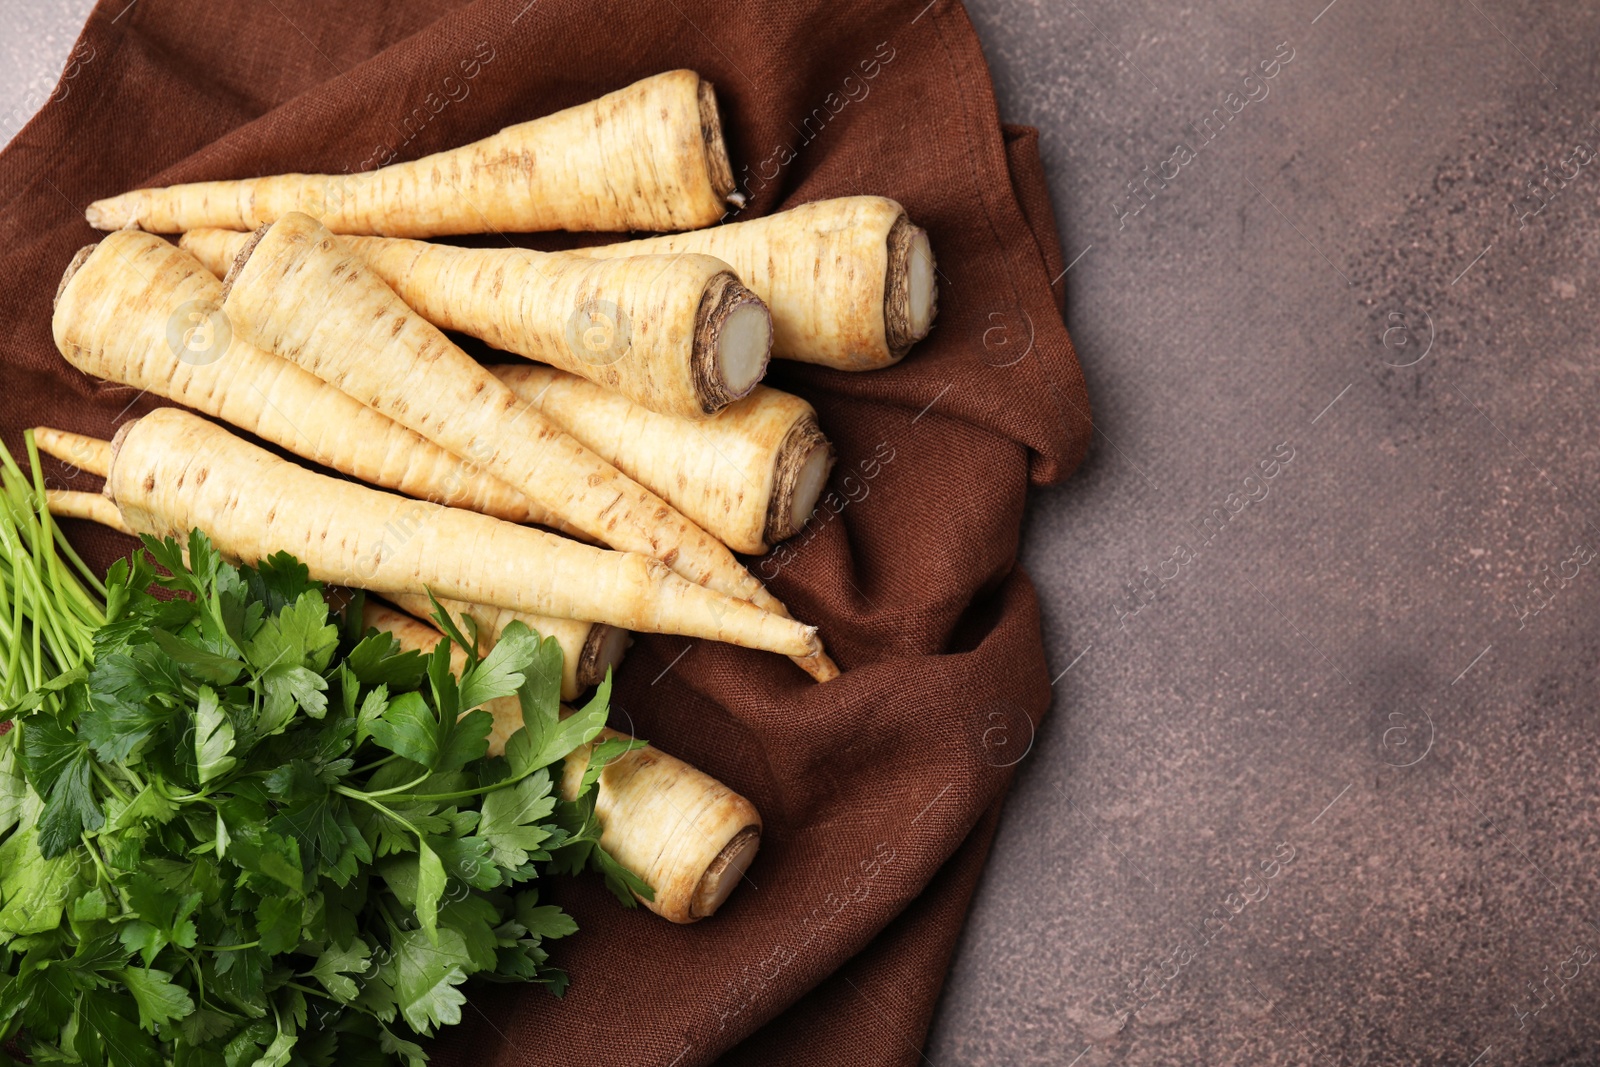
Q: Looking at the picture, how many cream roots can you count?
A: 9